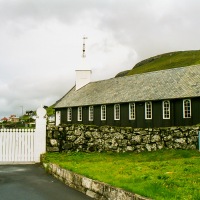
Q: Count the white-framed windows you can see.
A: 9